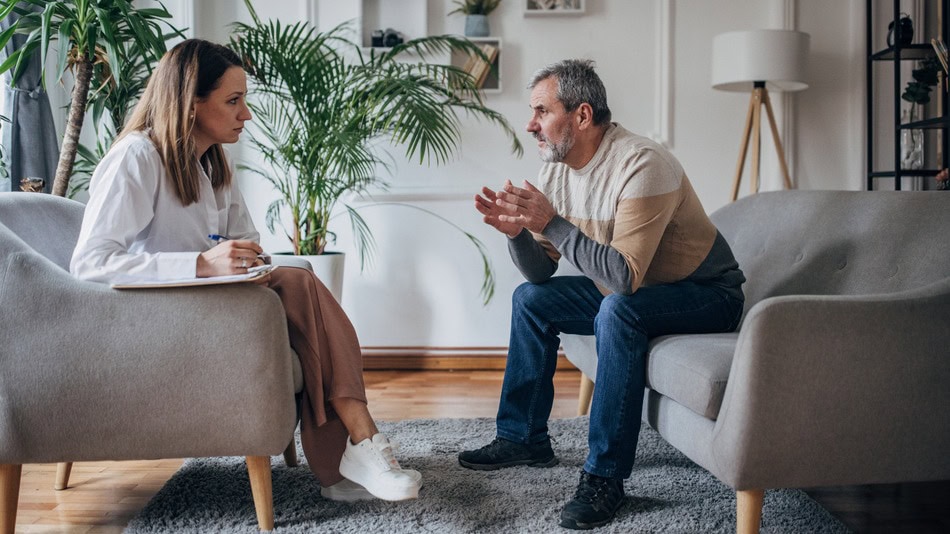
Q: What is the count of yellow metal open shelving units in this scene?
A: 0